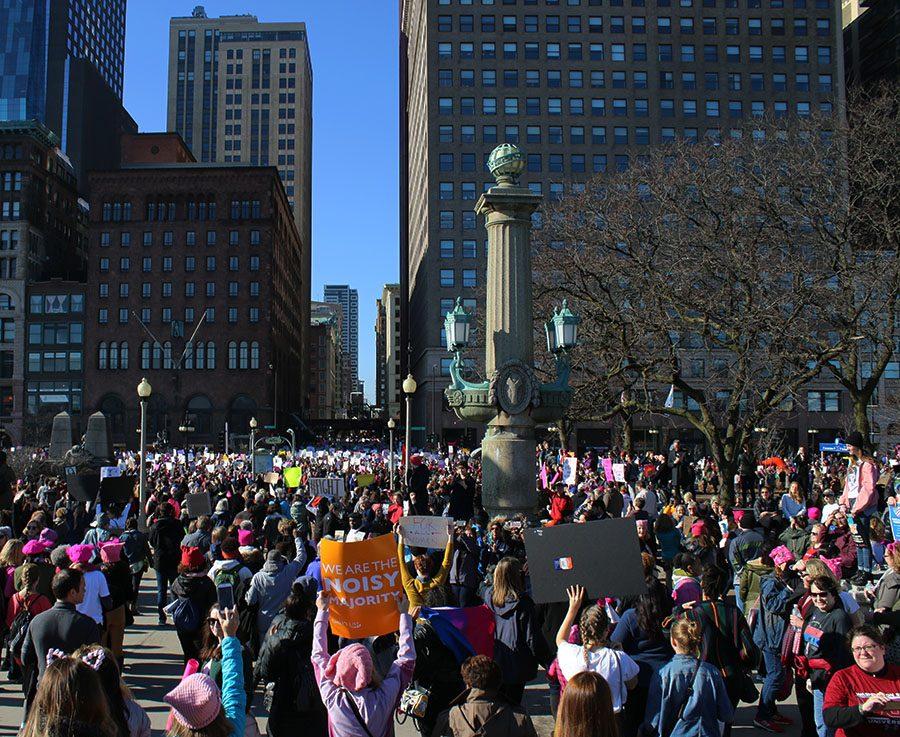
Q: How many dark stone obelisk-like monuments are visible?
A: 2